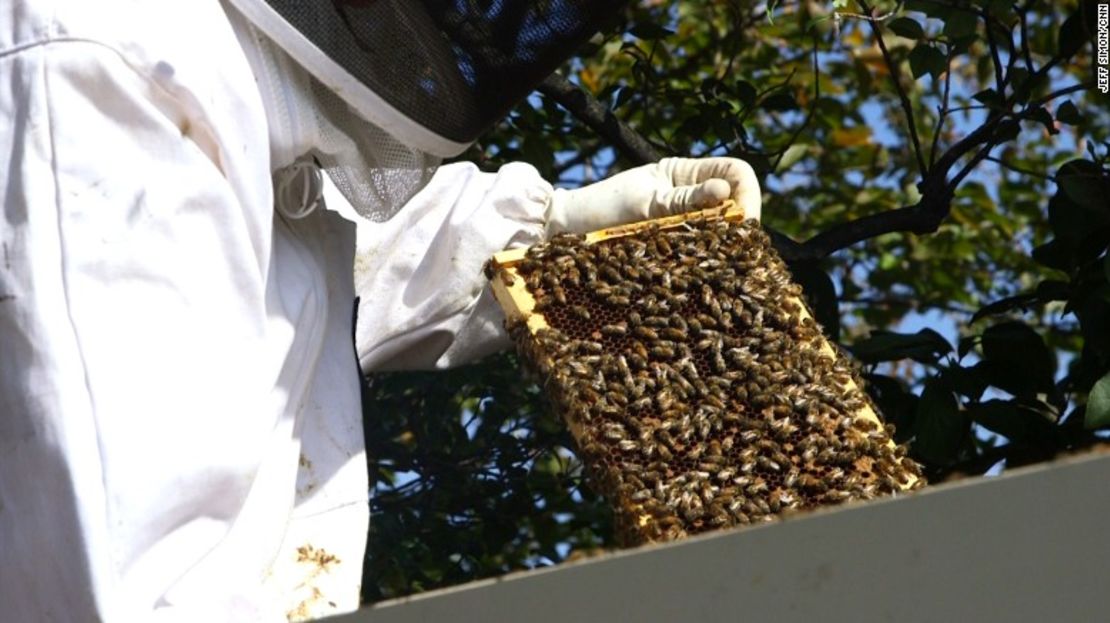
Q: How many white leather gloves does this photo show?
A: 1